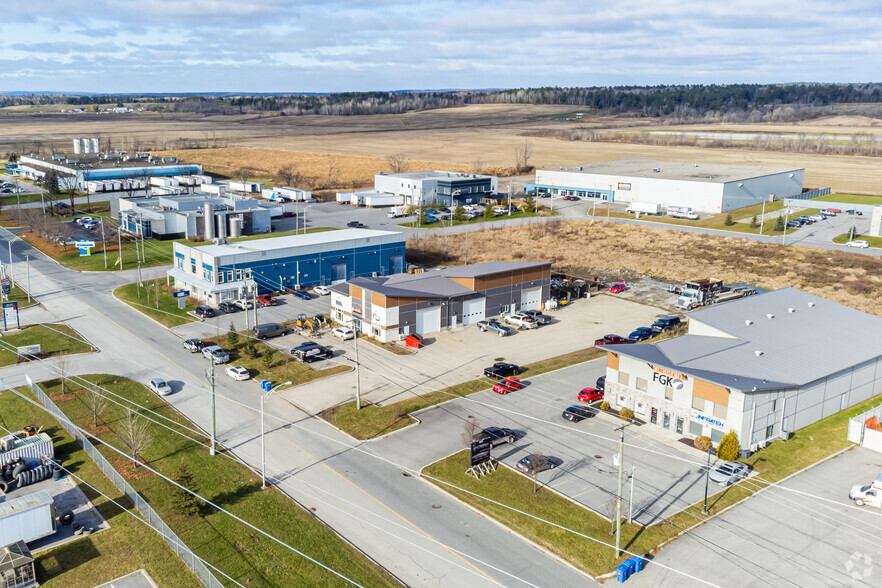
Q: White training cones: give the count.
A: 0